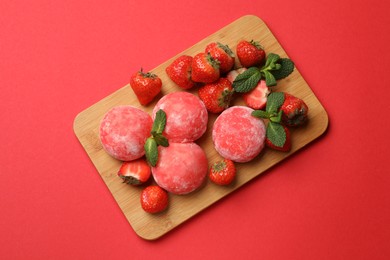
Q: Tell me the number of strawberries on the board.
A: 13